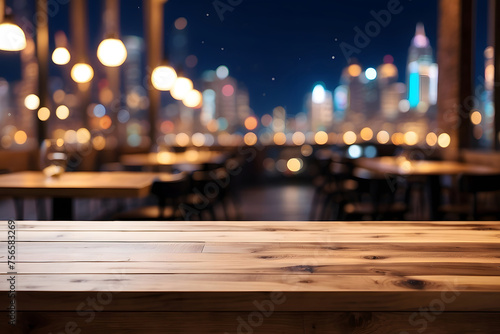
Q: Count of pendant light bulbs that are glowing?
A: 7